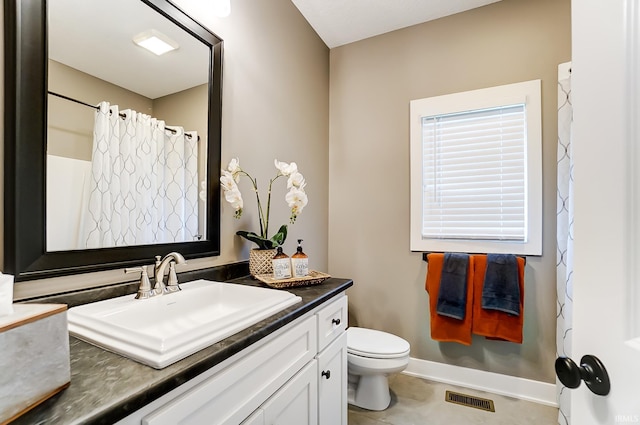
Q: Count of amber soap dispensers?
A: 2